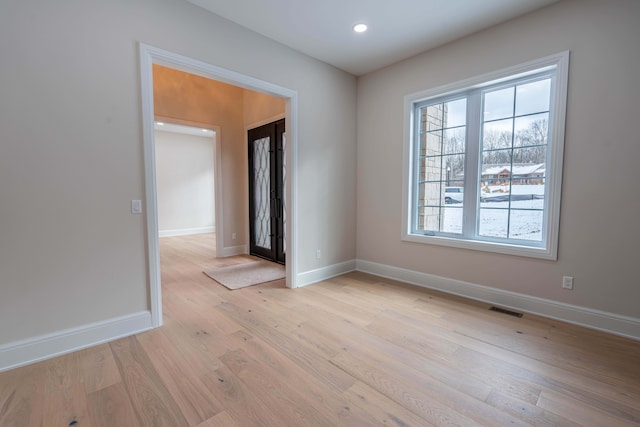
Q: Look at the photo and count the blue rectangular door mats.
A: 0